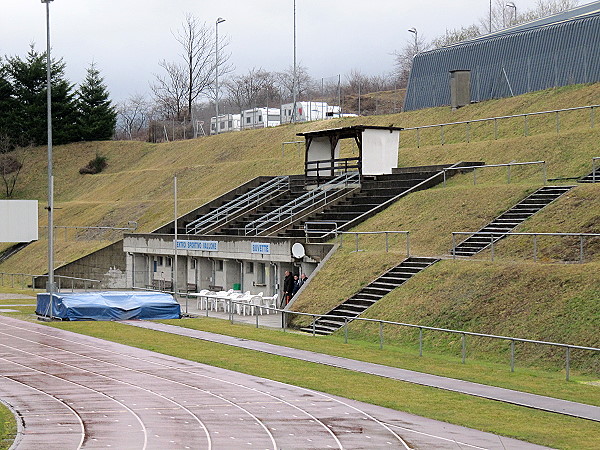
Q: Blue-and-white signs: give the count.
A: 2